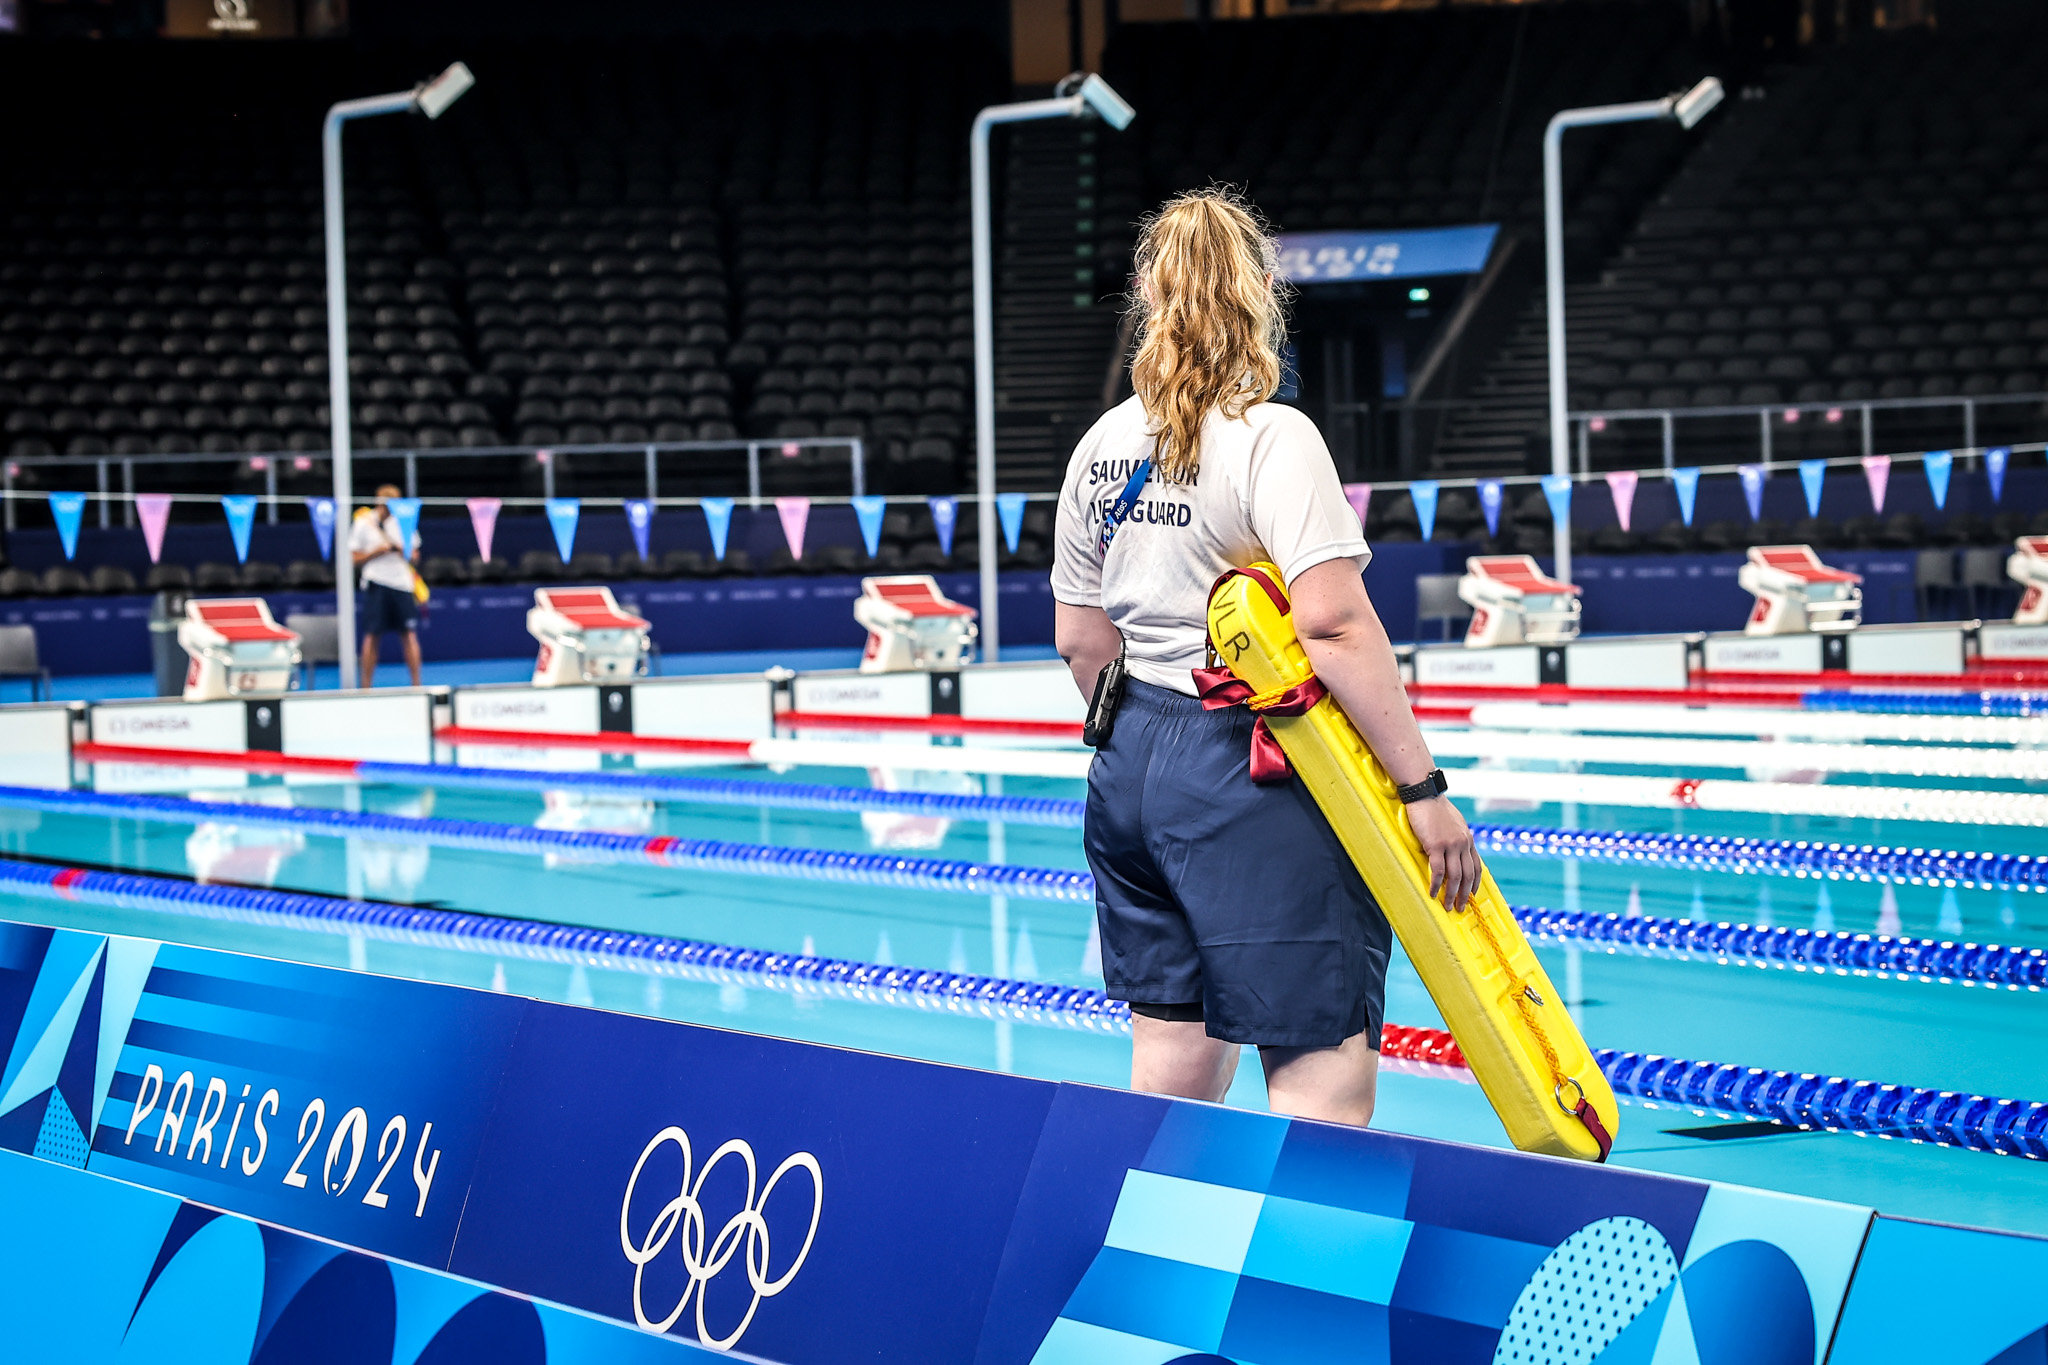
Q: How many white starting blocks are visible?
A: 6